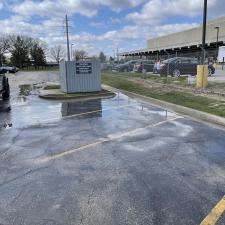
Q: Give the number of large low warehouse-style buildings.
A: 1